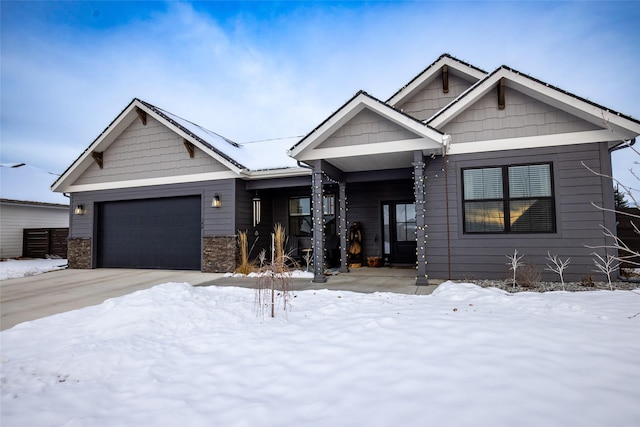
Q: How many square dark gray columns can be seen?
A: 3